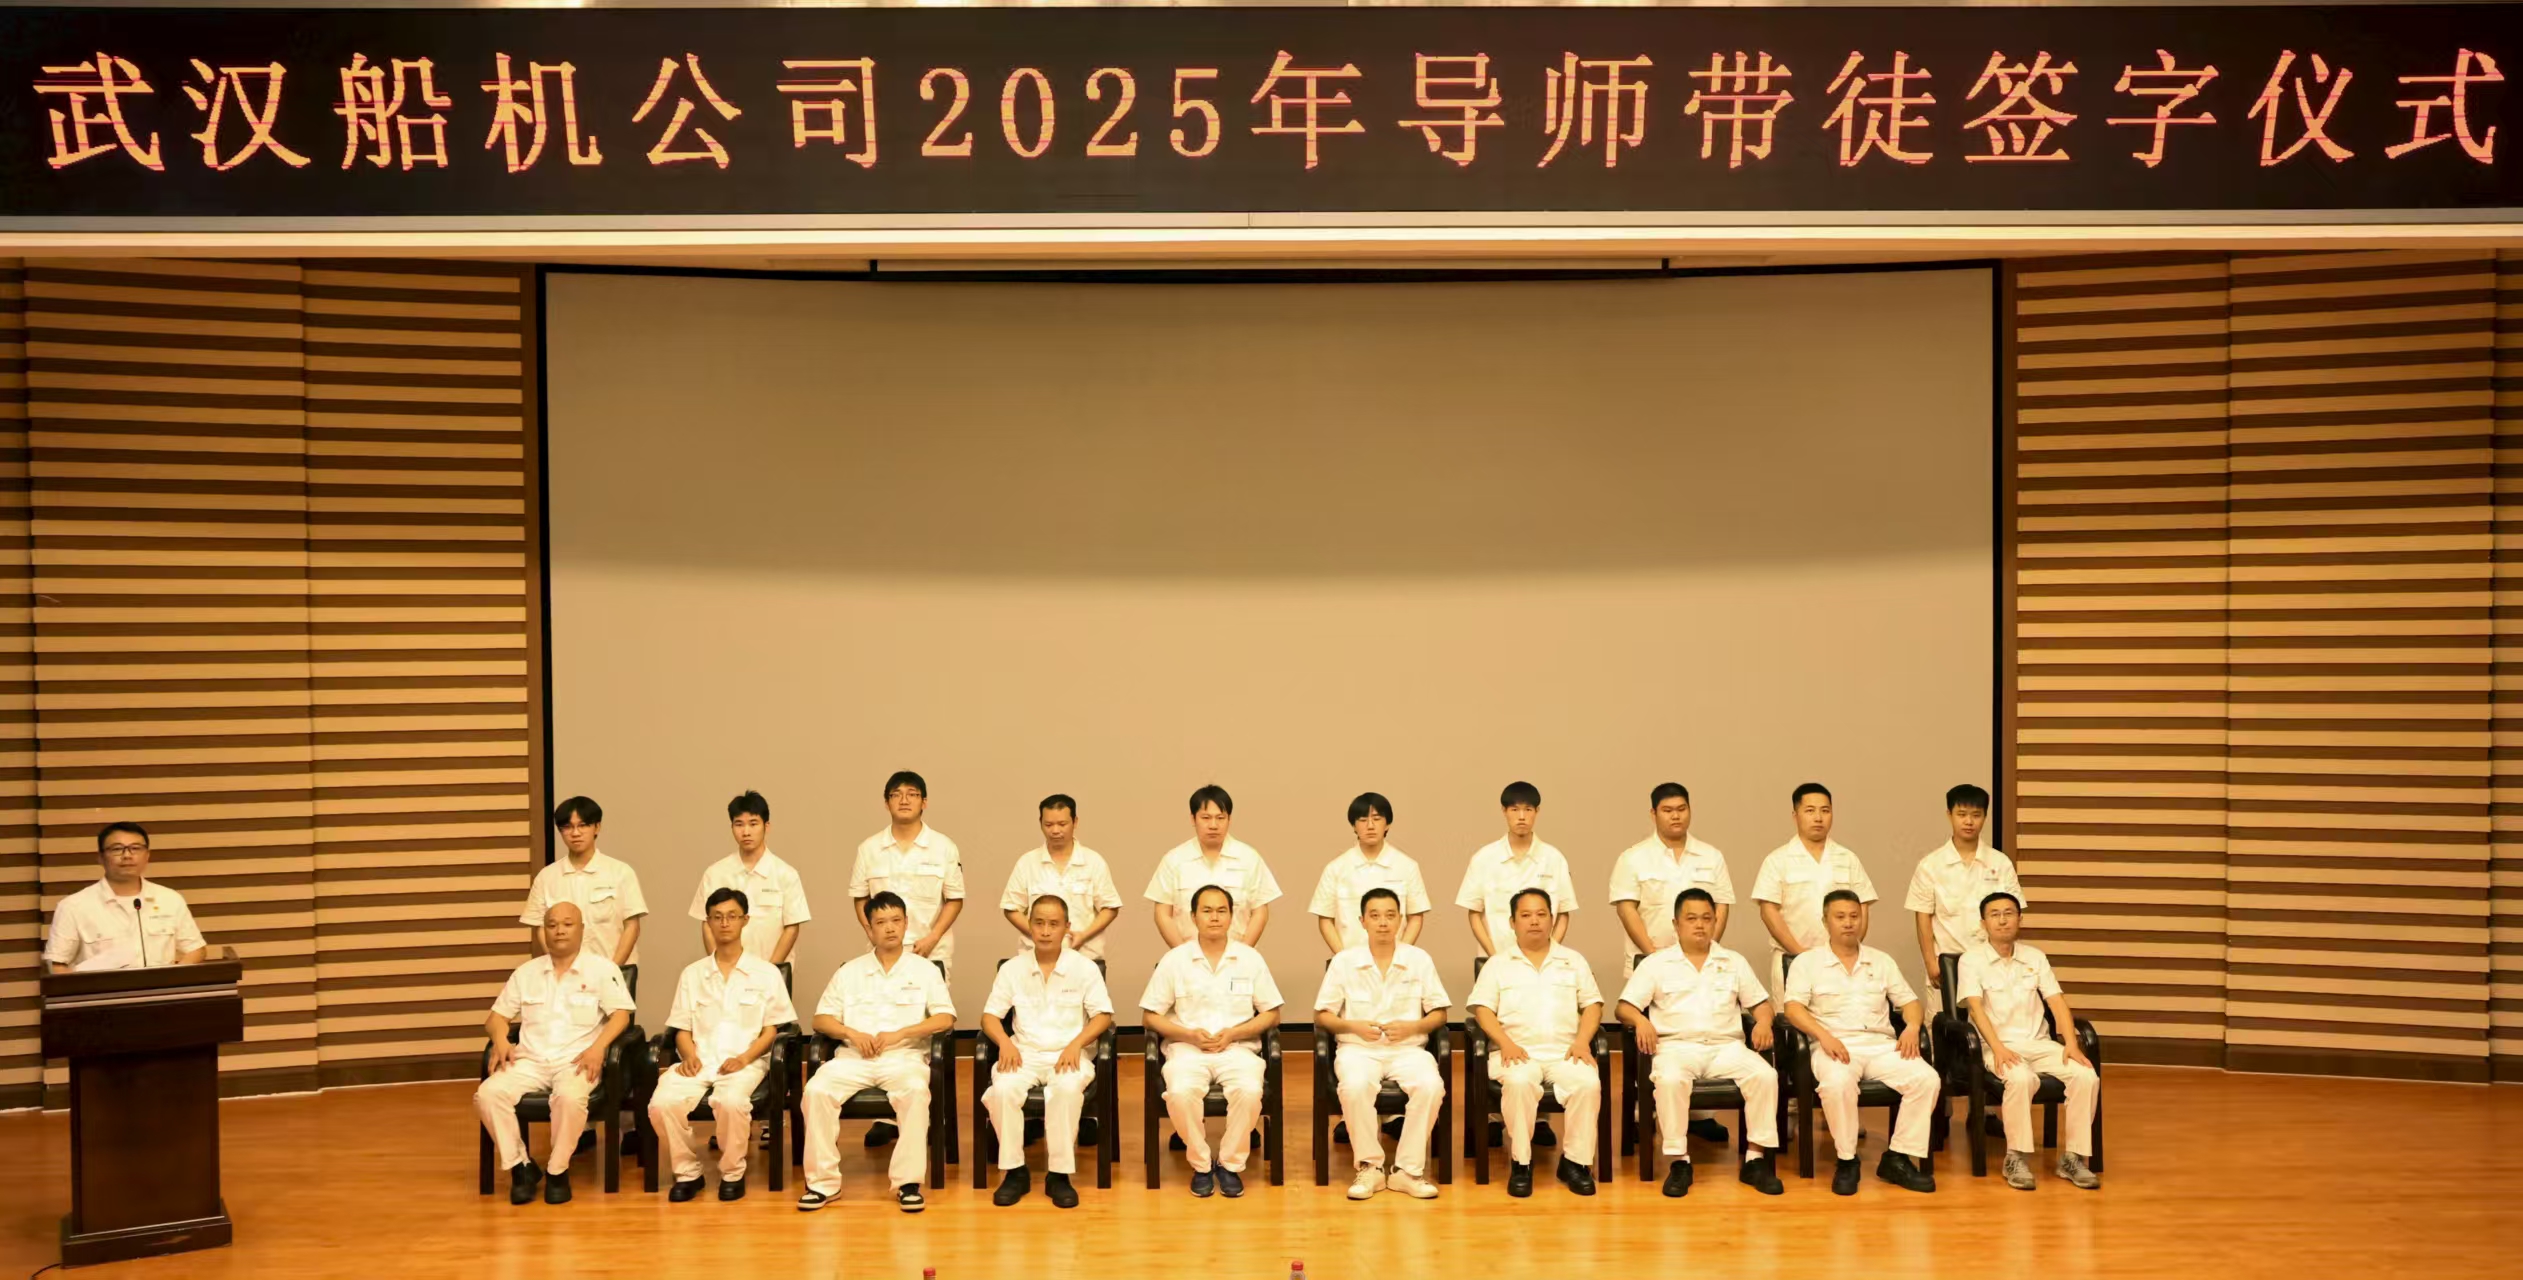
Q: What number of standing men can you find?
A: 11